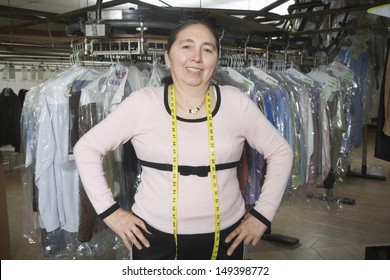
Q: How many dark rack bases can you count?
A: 3